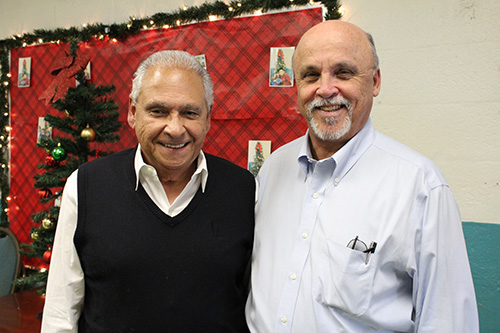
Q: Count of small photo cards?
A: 6